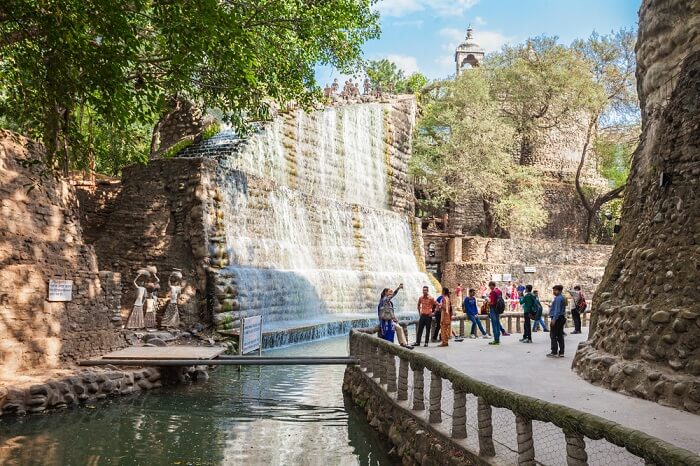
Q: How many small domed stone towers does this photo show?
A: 1